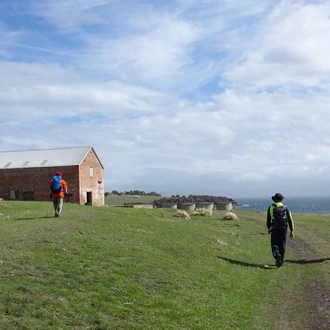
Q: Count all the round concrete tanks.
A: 4